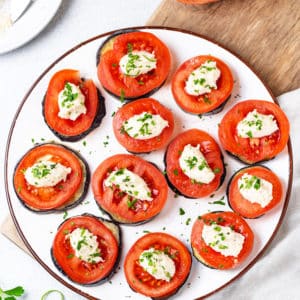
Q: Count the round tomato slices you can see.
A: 12